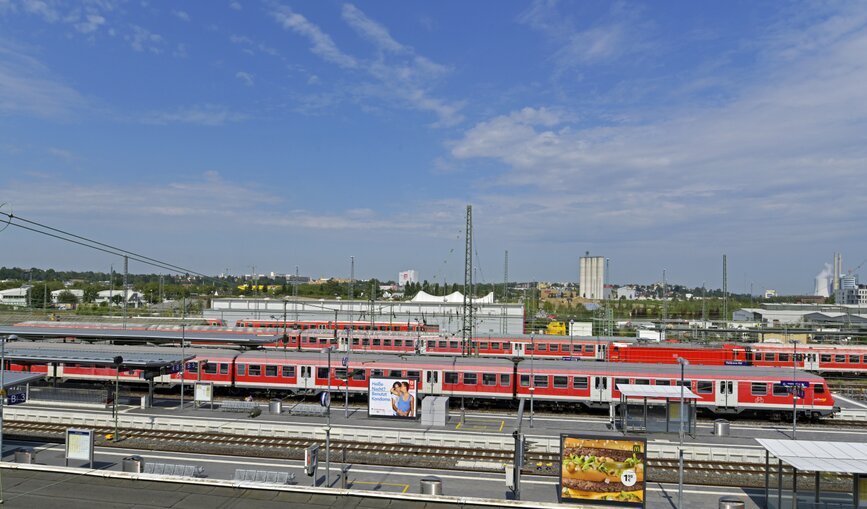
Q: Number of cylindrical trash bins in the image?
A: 6